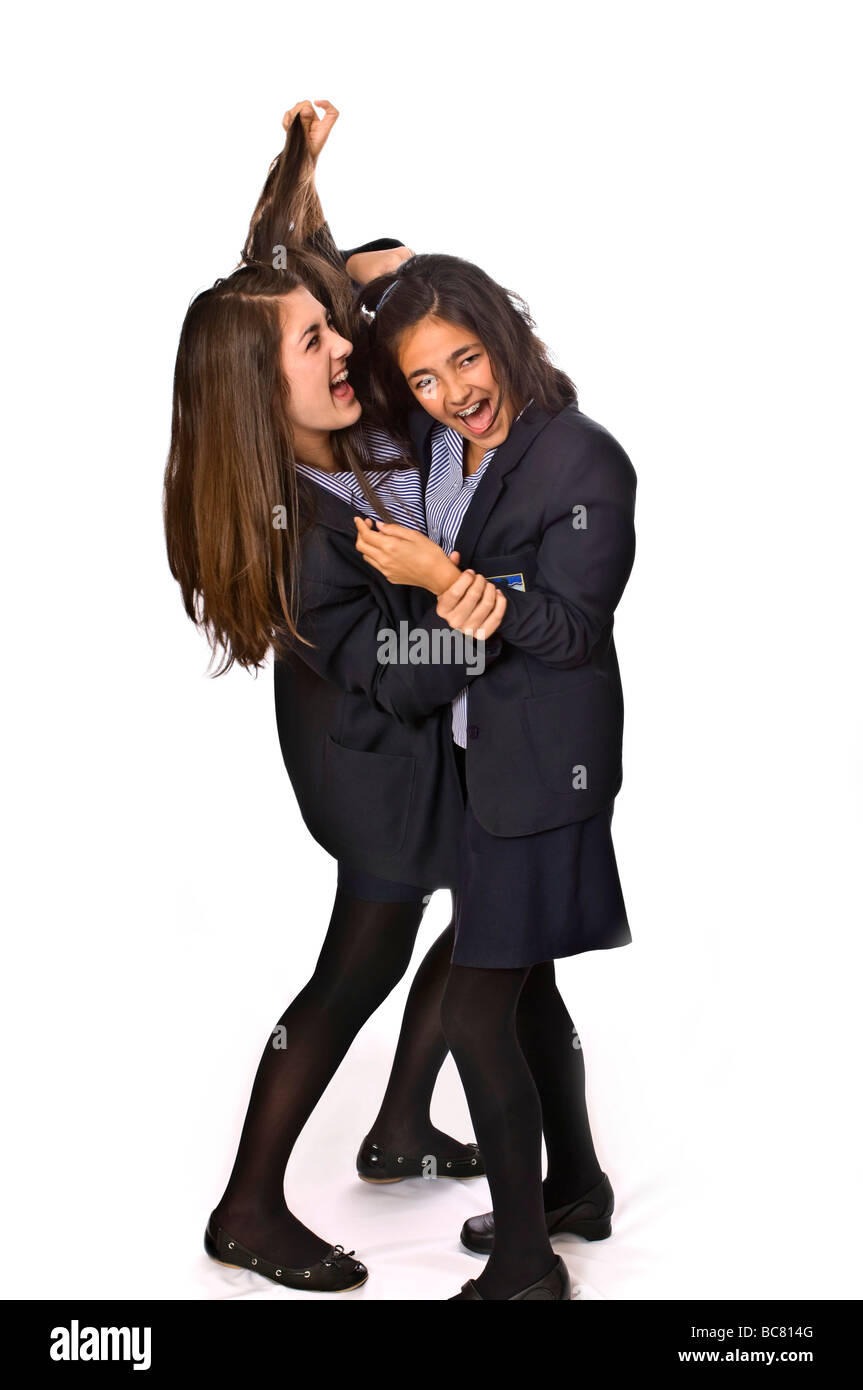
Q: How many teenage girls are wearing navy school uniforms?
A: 2